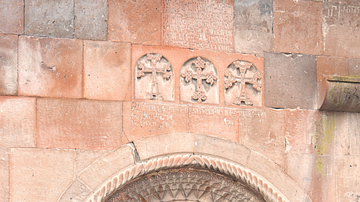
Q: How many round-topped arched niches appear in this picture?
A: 3